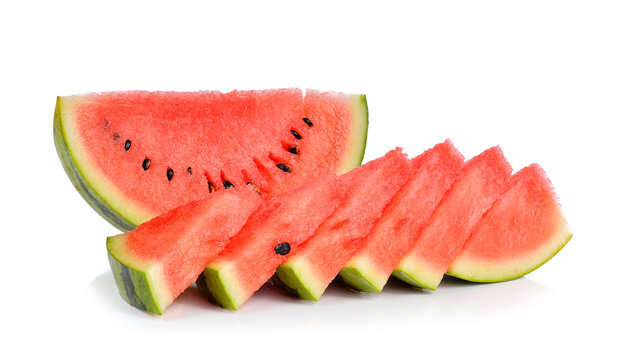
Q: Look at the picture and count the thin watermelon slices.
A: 6